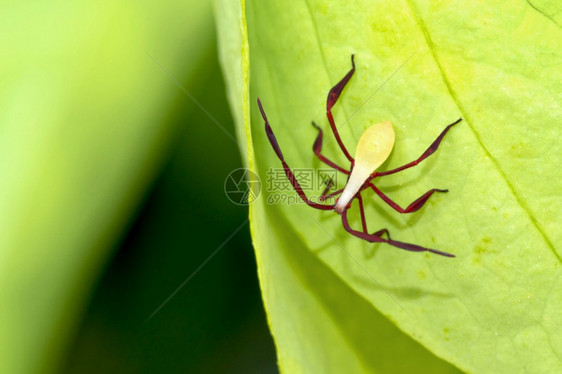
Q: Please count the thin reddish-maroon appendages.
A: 8